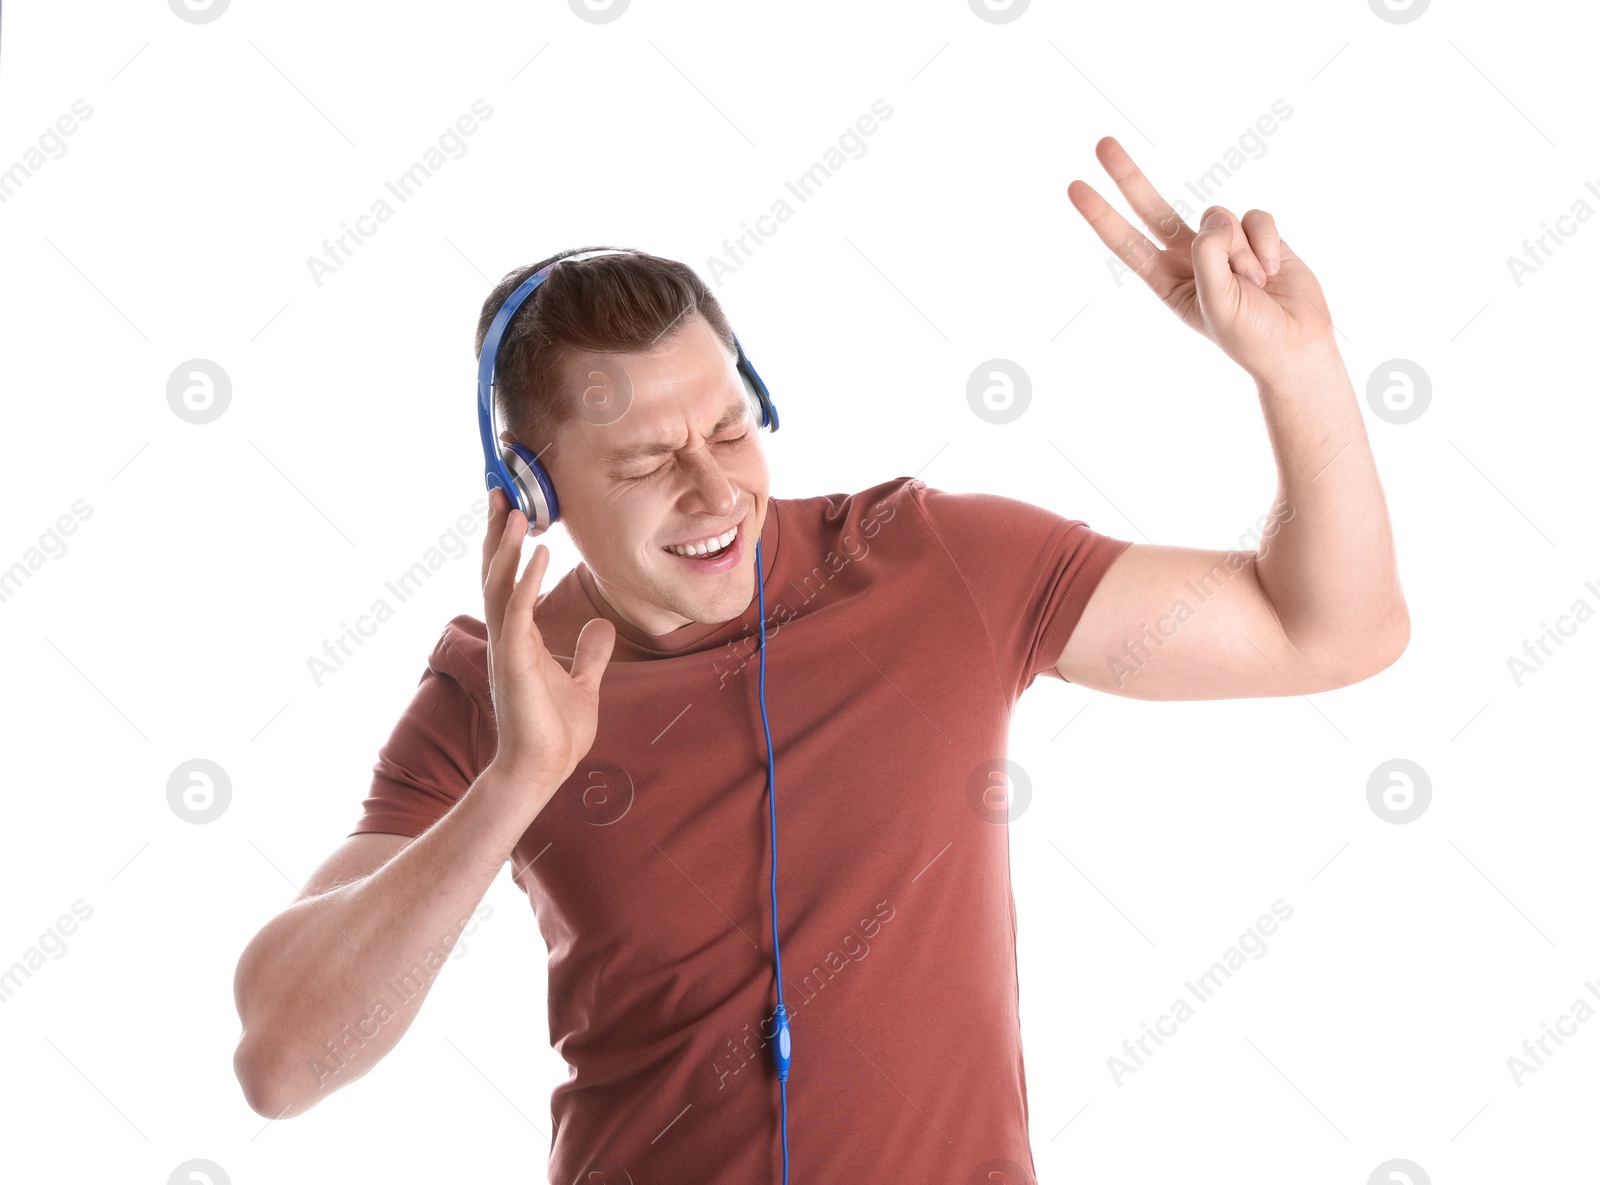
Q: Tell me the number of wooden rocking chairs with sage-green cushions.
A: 0